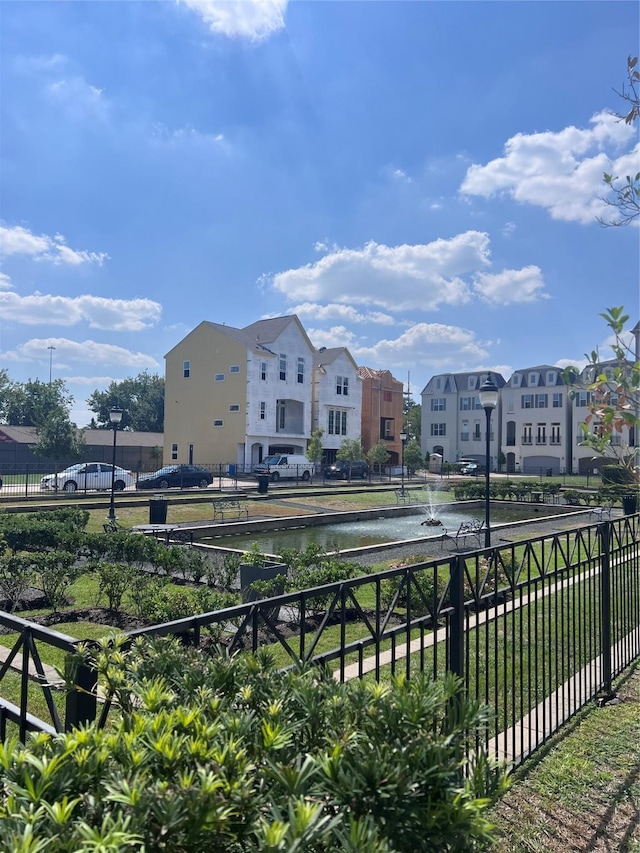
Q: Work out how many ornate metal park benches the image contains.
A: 4